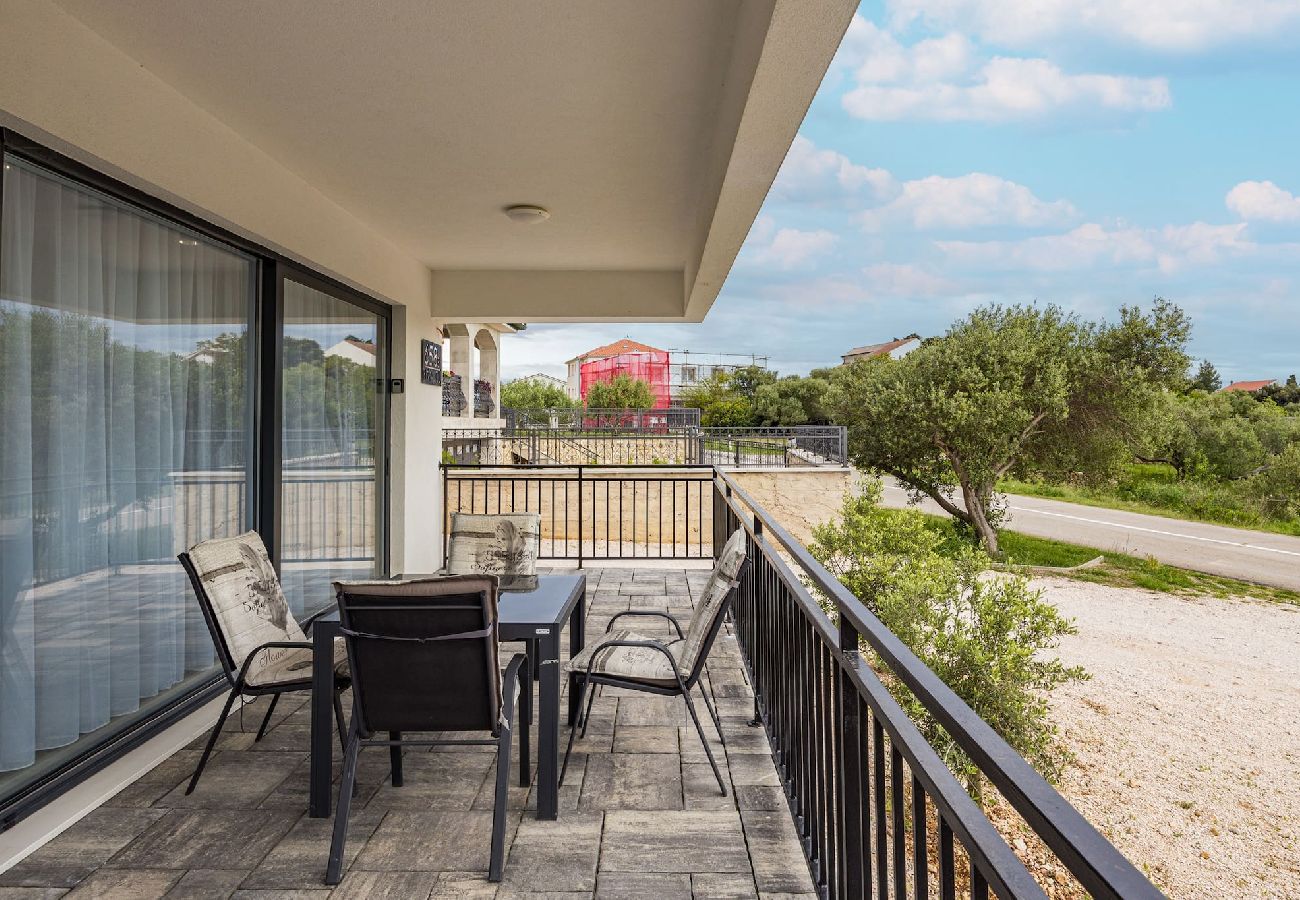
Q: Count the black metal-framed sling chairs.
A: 4